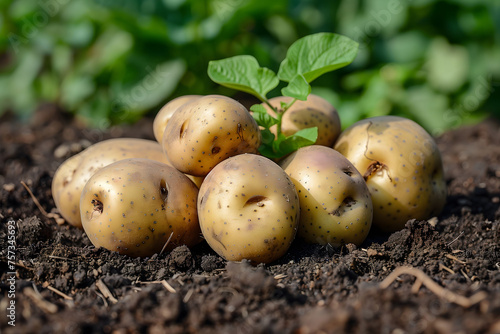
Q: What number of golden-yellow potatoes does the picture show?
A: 8